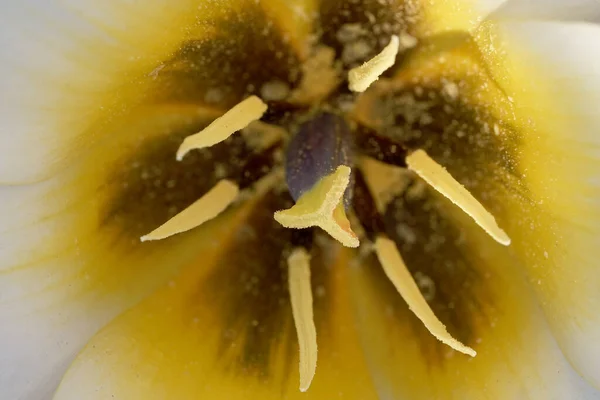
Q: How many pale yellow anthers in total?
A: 6